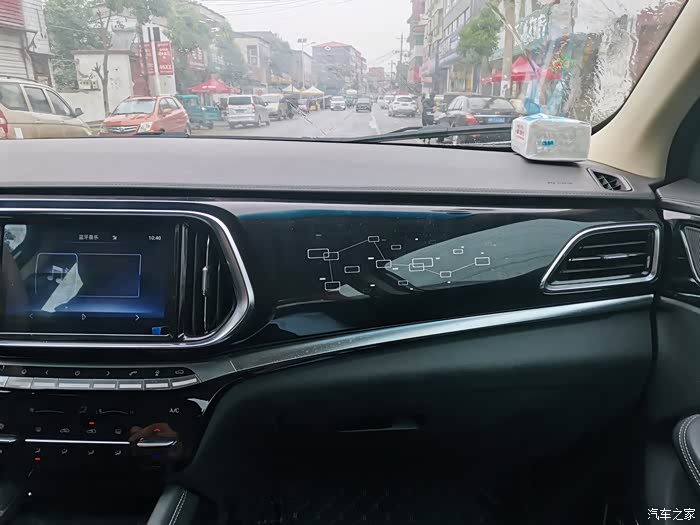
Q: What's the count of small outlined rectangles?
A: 13